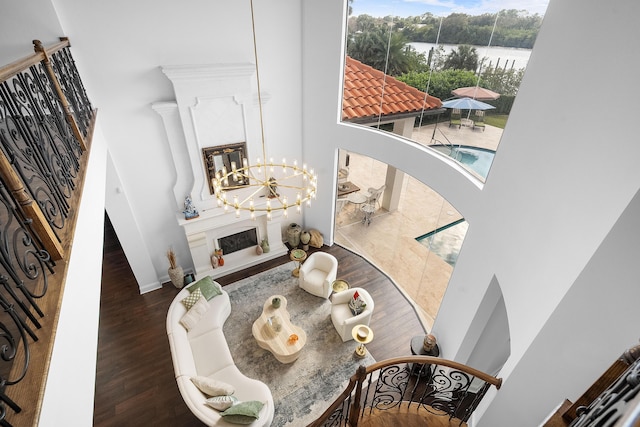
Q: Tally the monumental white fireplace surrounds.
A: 1